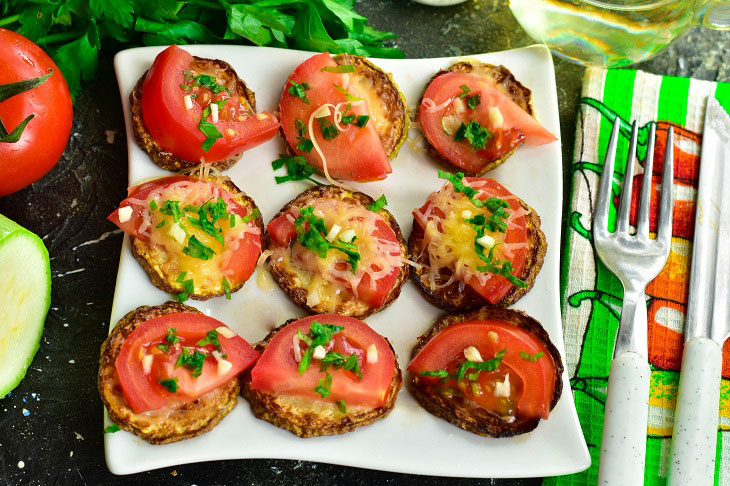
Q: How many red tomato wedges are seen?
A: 9